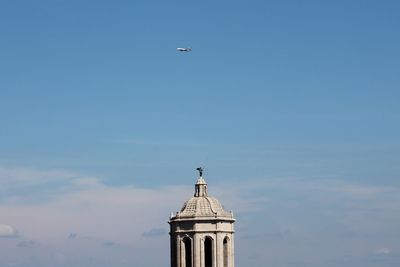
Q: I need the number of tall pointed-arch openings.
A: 3